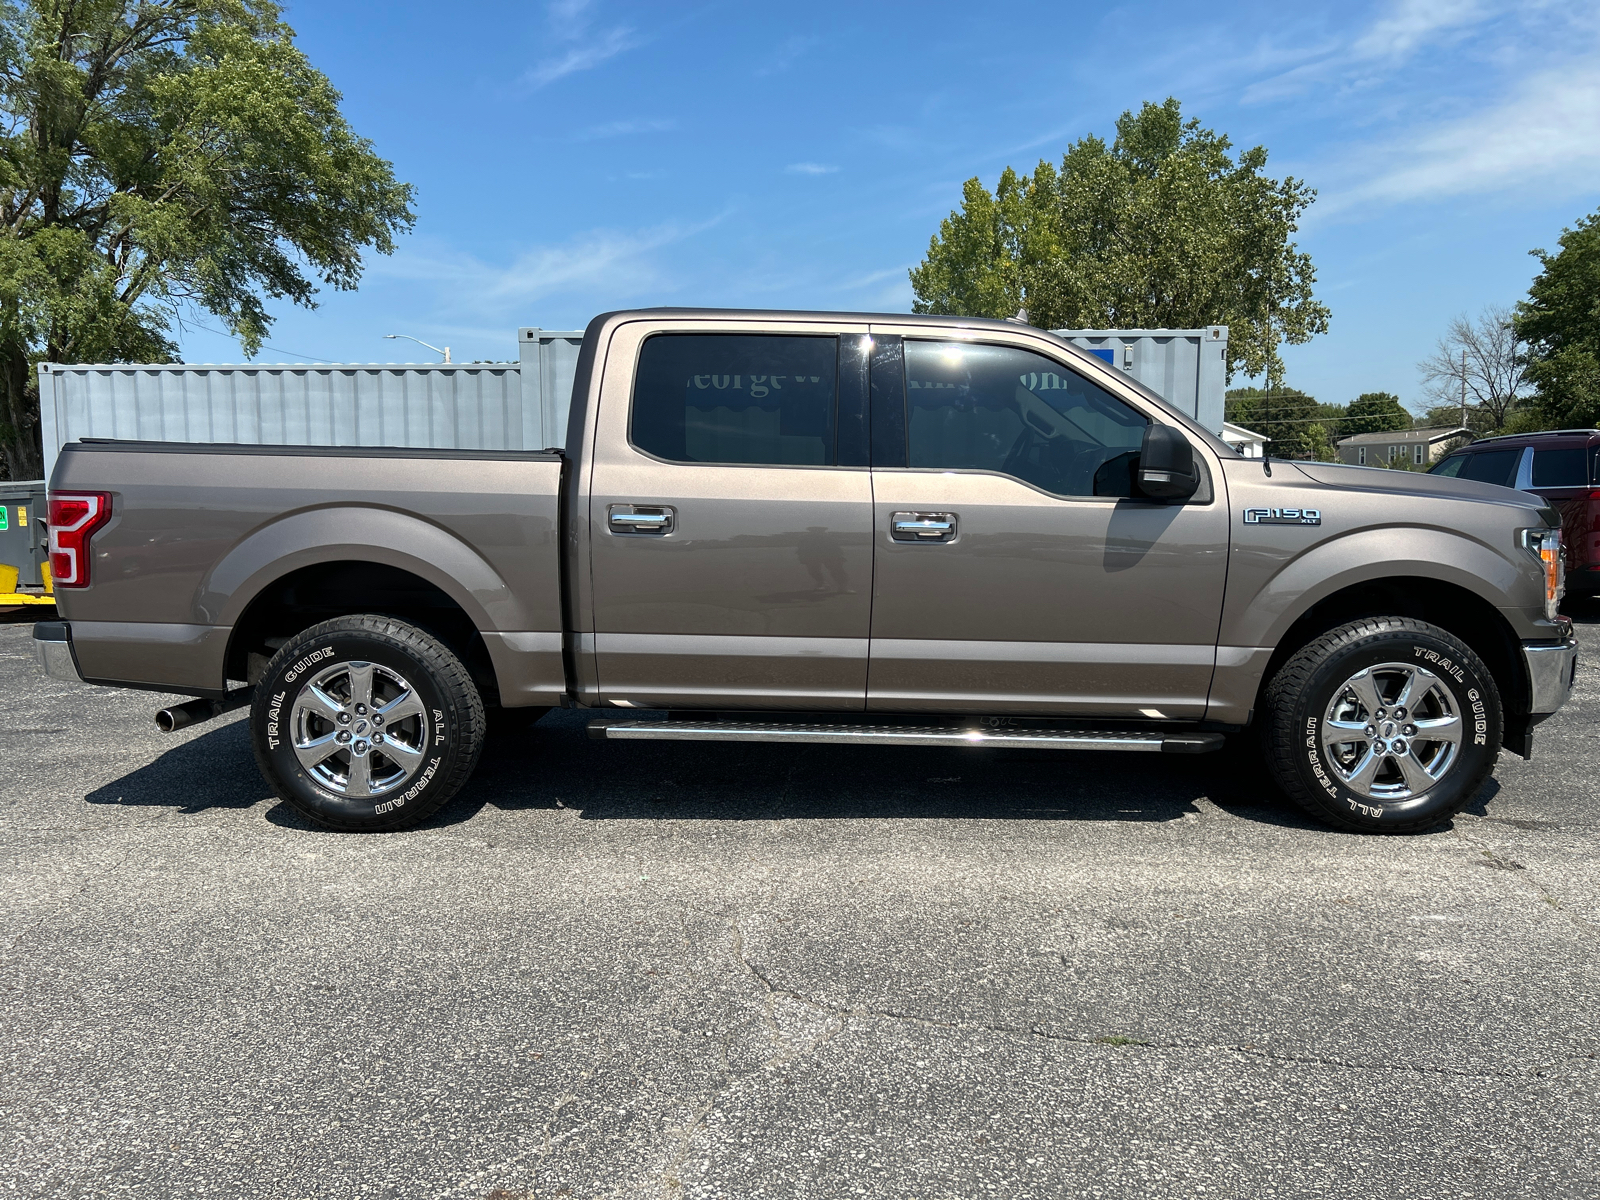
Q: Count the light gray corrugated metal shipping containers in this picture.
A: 2